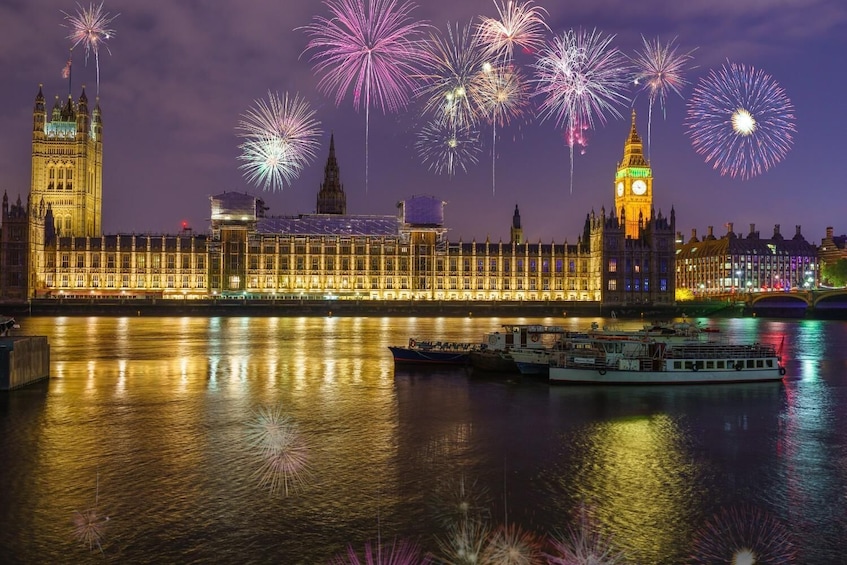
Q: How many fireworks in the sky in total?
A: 11